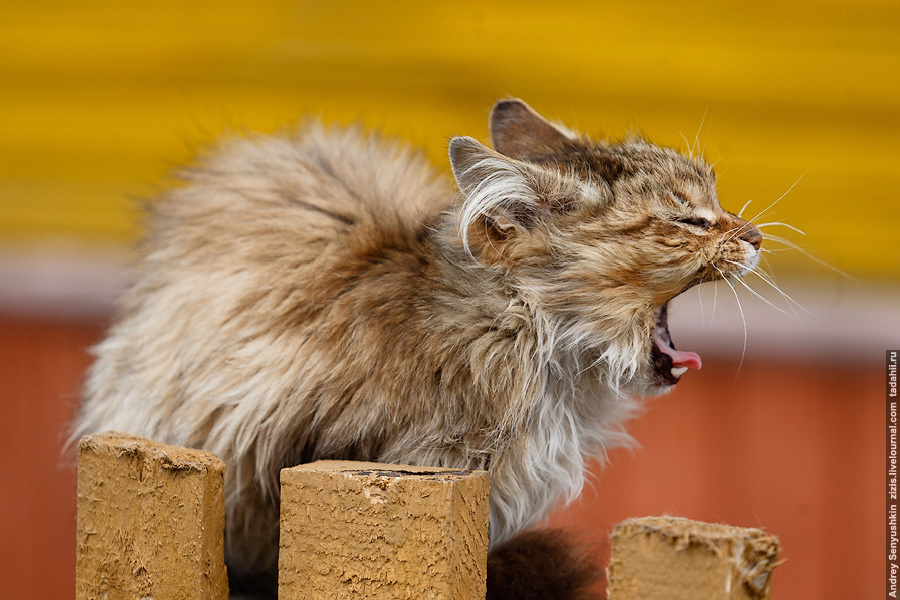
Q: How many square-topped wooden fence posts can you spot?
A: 3